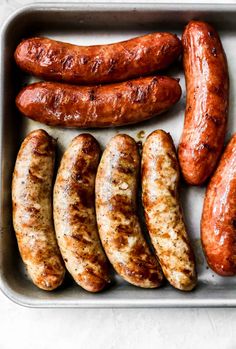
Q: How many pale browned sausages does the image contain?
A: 4